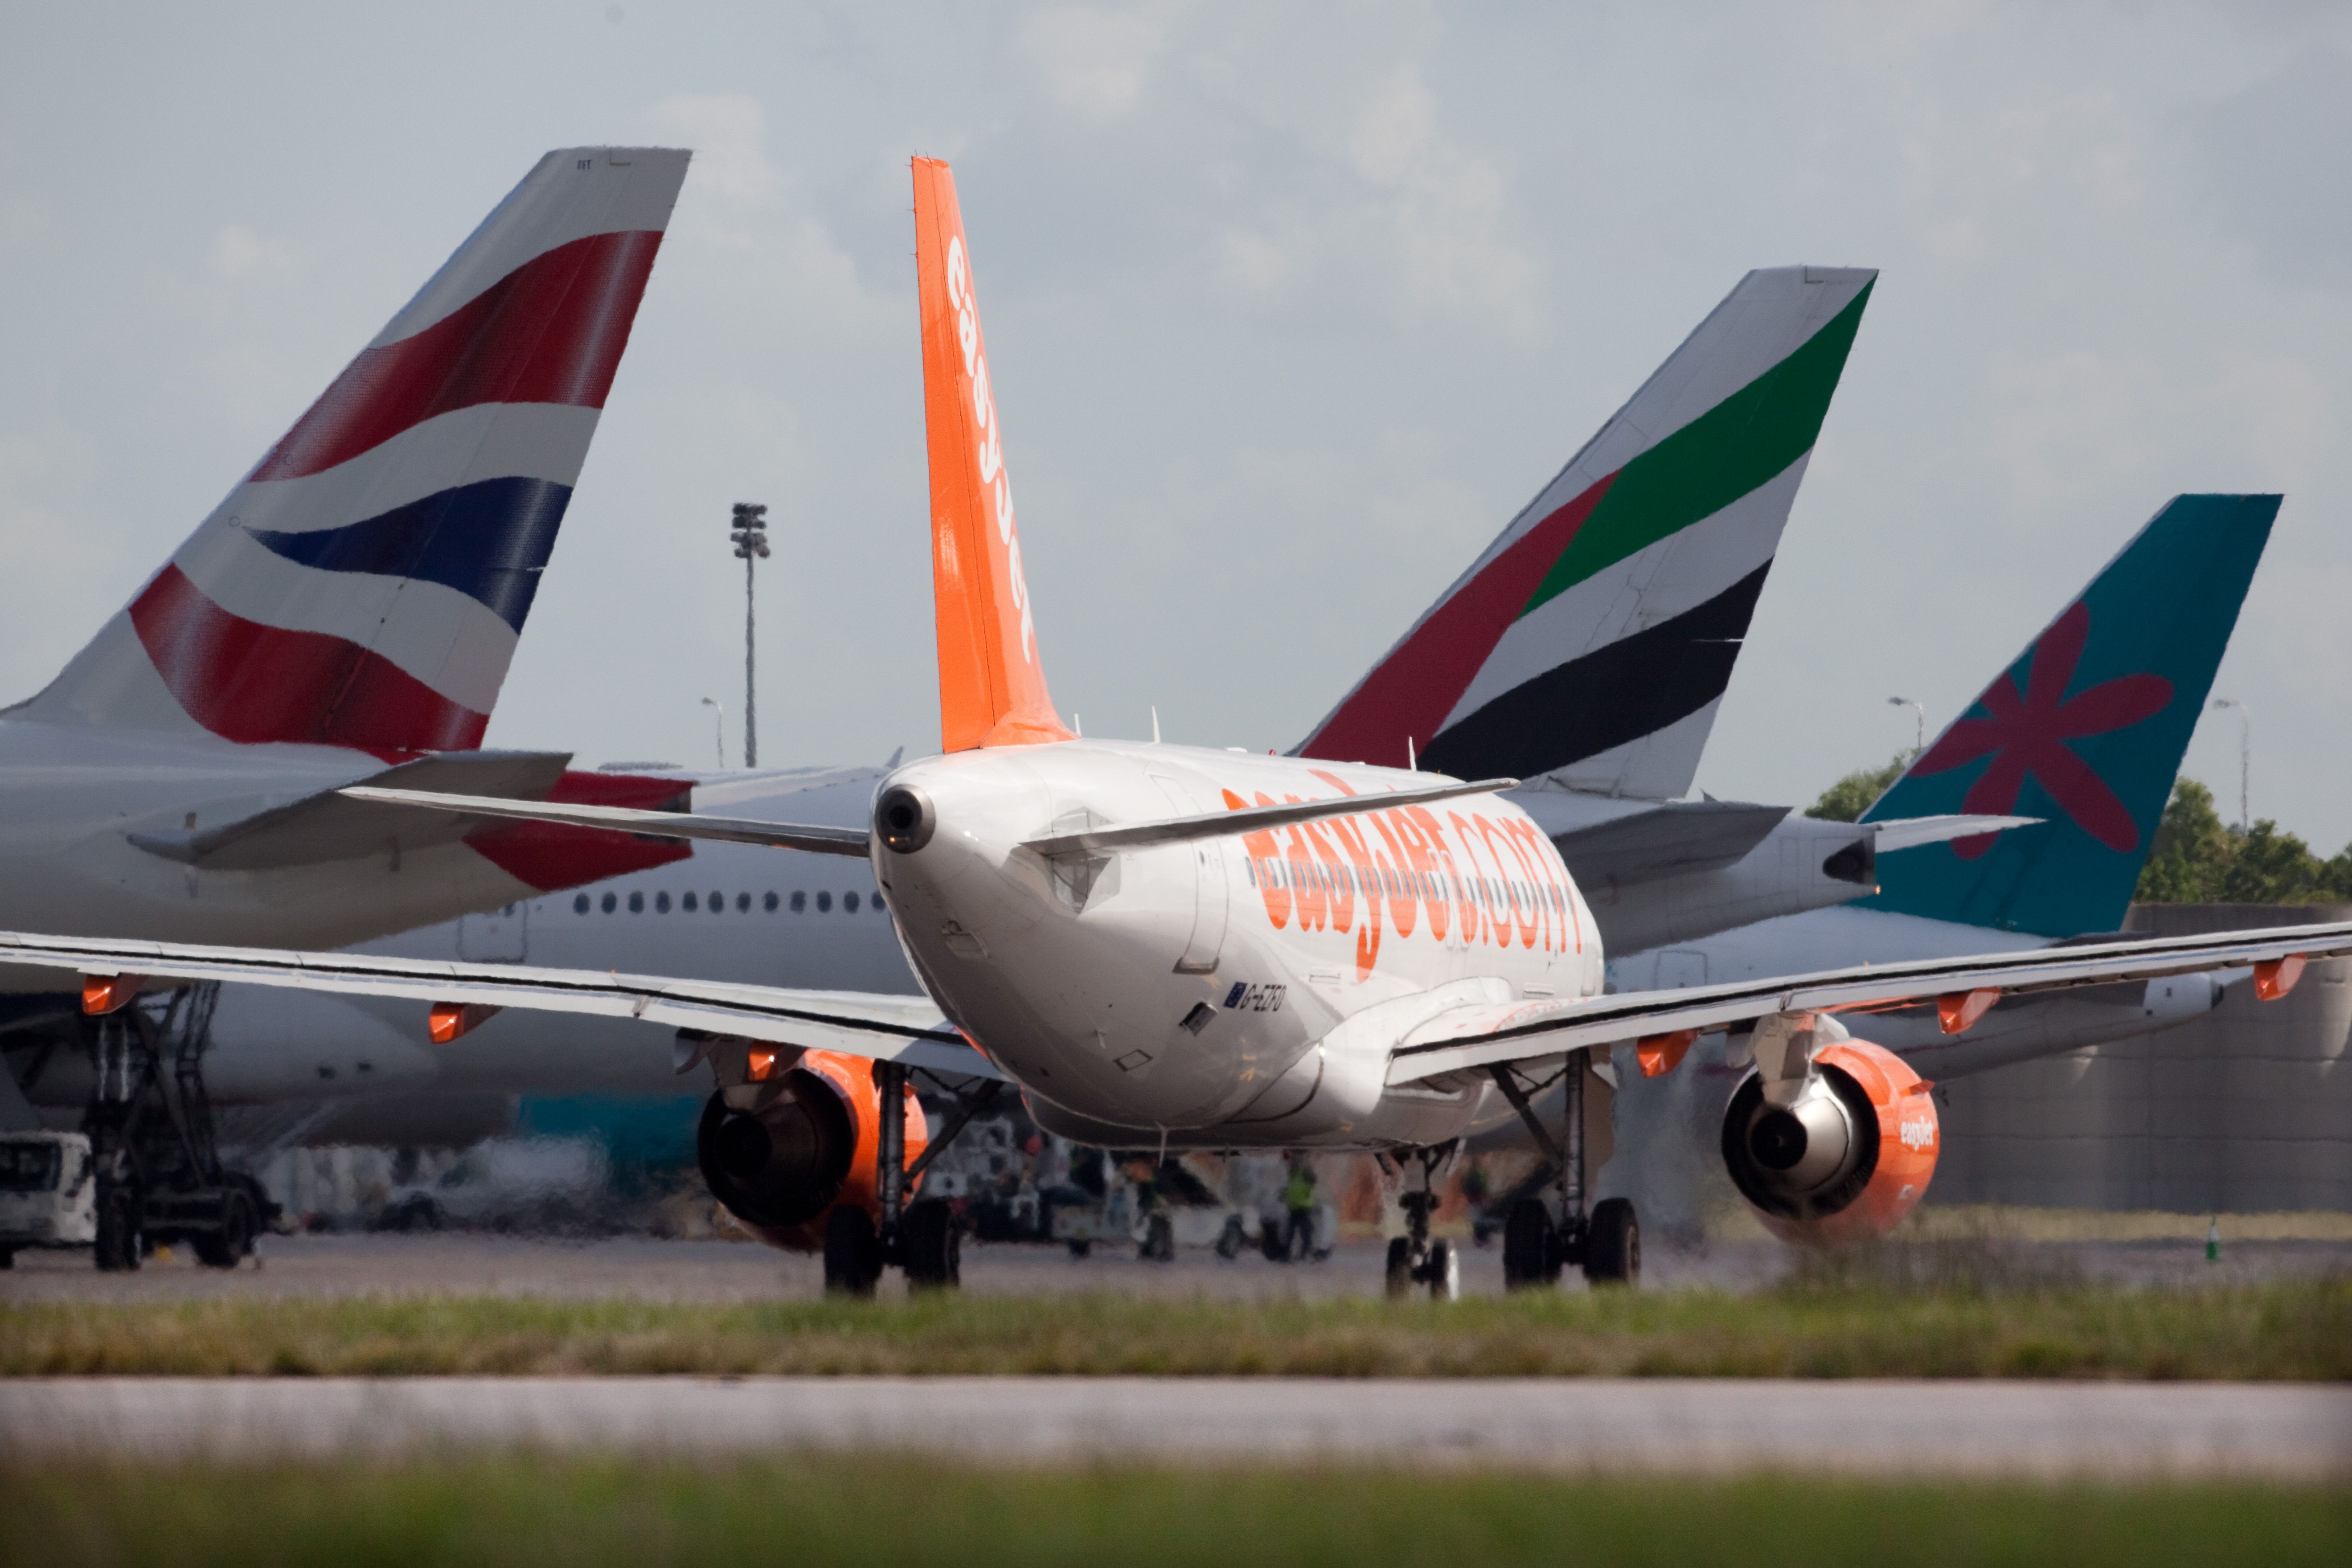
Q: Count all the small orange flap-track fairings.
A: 6